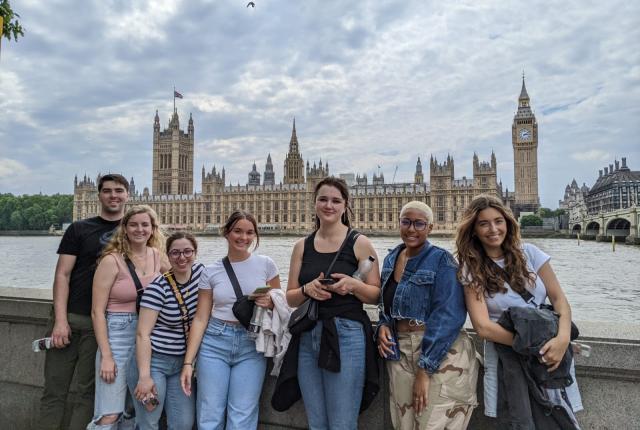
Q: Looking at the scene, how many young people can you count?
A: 7